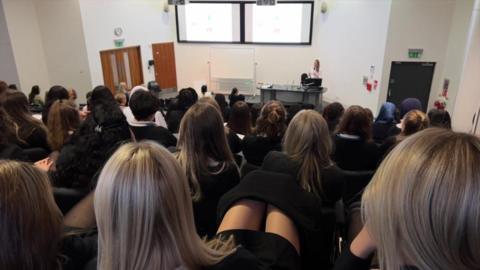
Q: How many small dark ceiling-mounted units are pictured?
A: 2